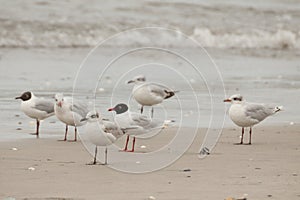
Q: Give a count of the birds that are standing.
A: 6